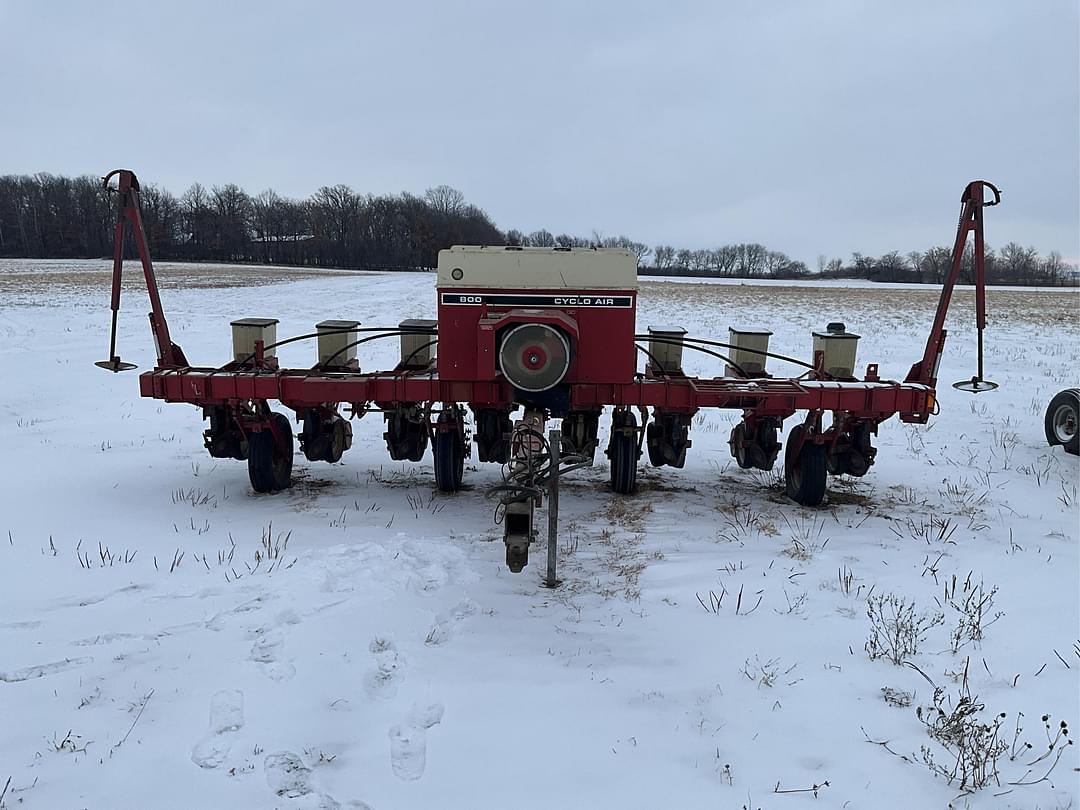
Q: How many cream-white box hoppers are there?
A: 6